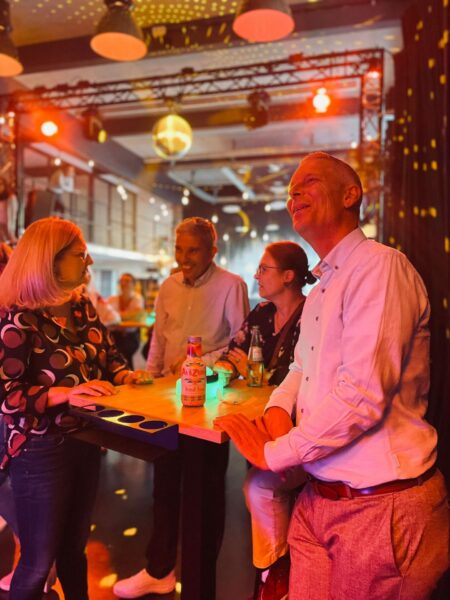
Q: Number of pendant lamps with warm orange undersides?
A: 3